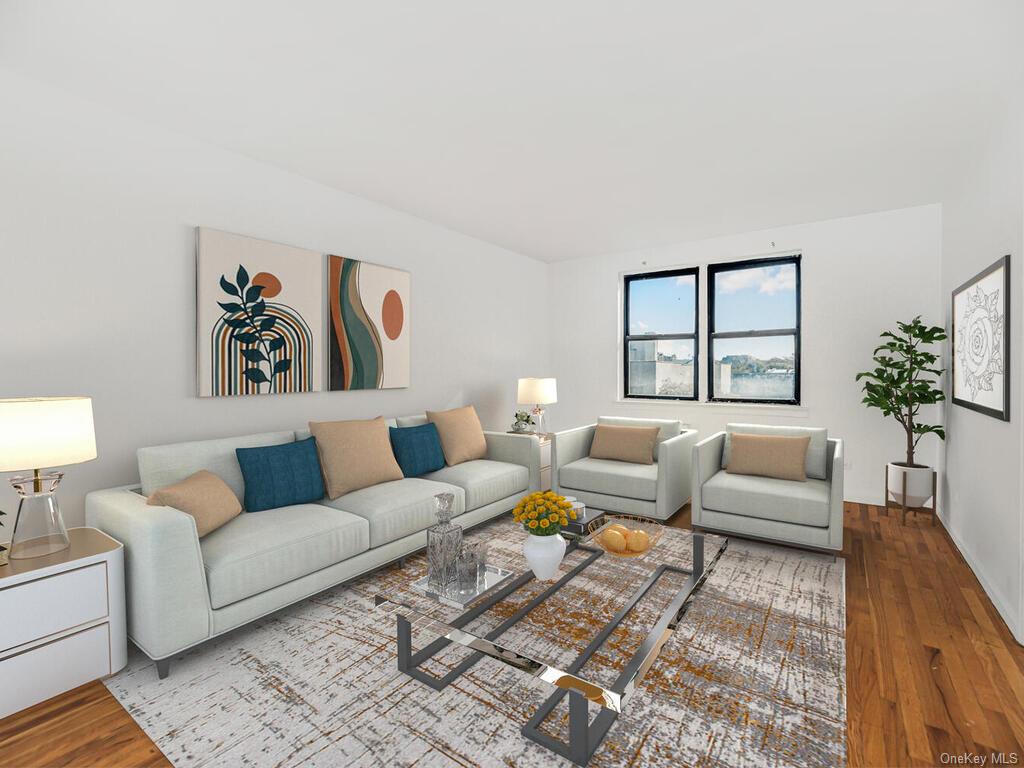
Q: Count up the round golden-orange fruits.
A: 3